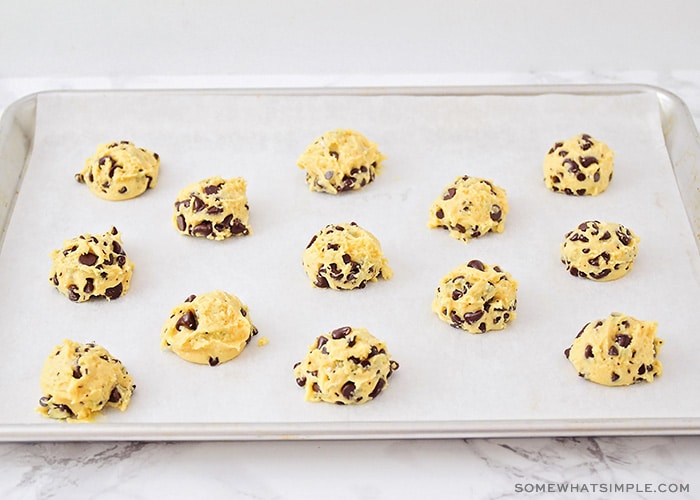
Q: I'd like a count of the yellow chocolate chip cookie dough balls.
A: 13